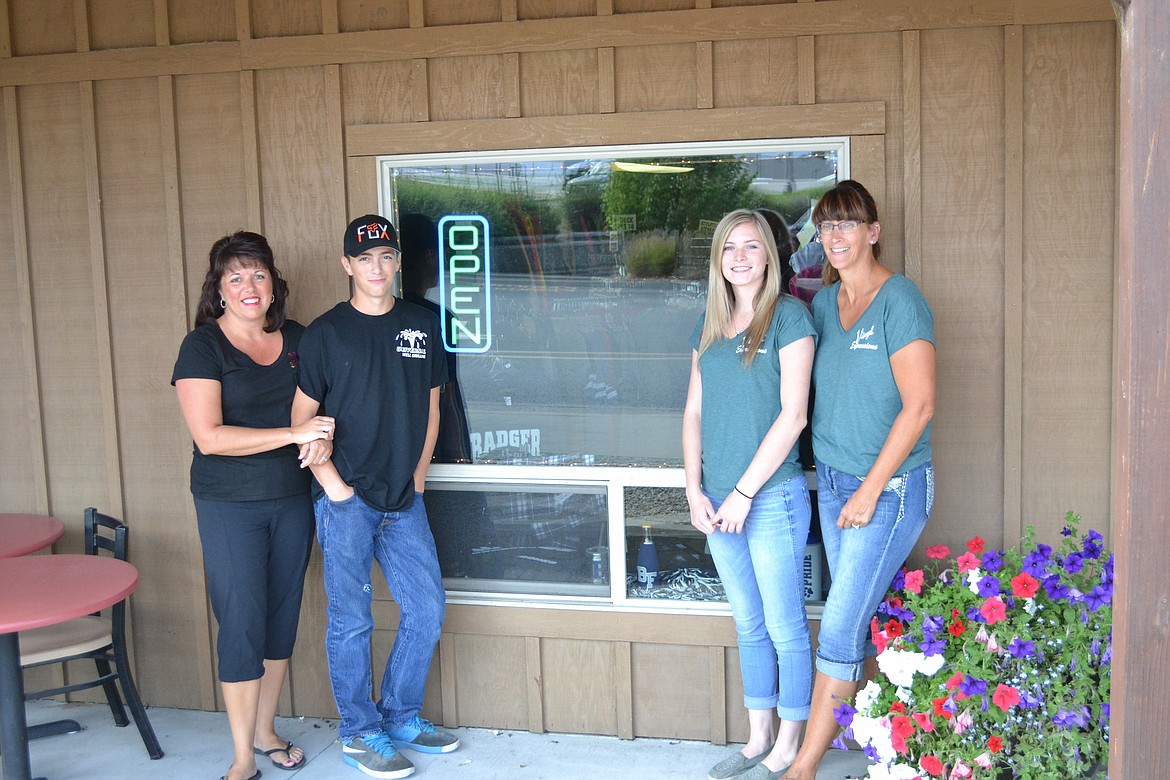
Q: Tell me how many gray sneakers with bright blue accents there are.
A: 2